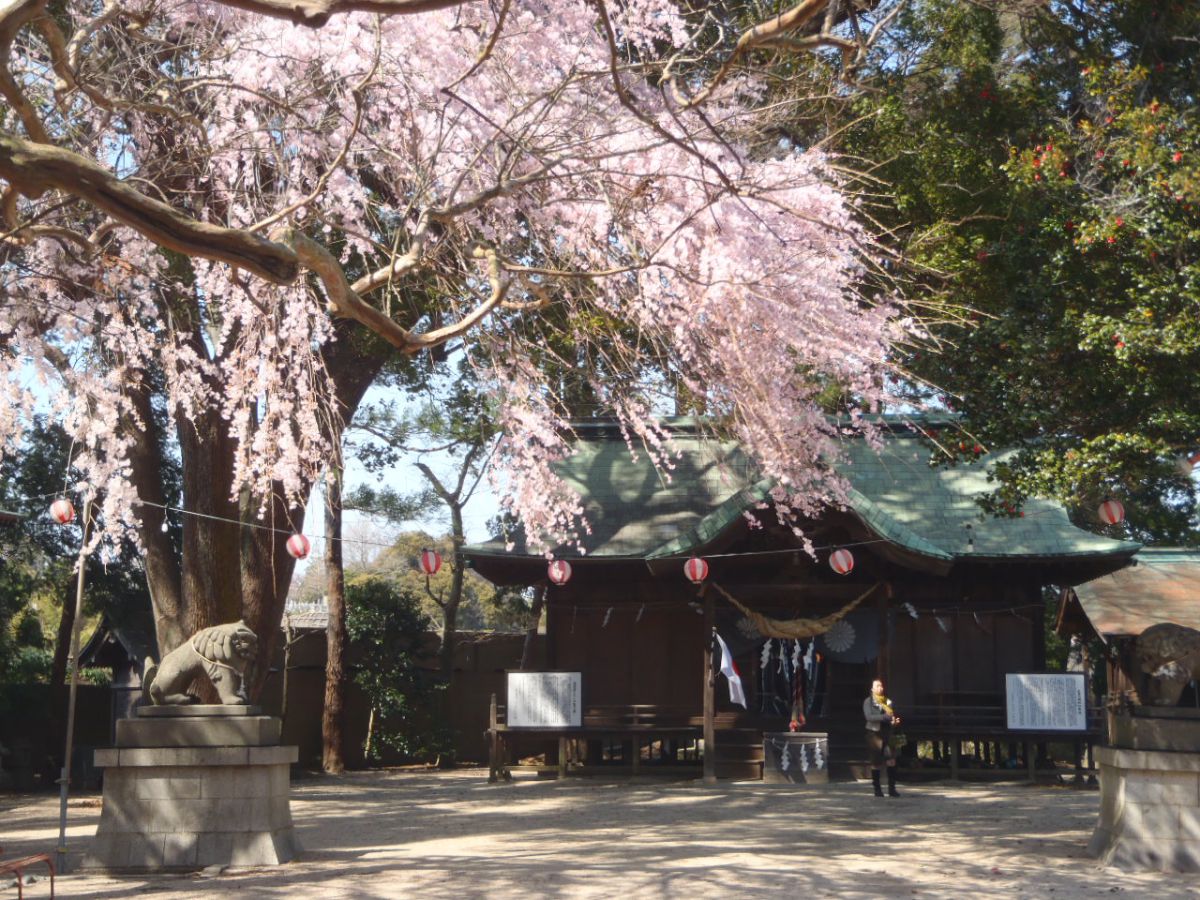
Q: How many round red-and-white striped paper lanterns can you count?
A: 7